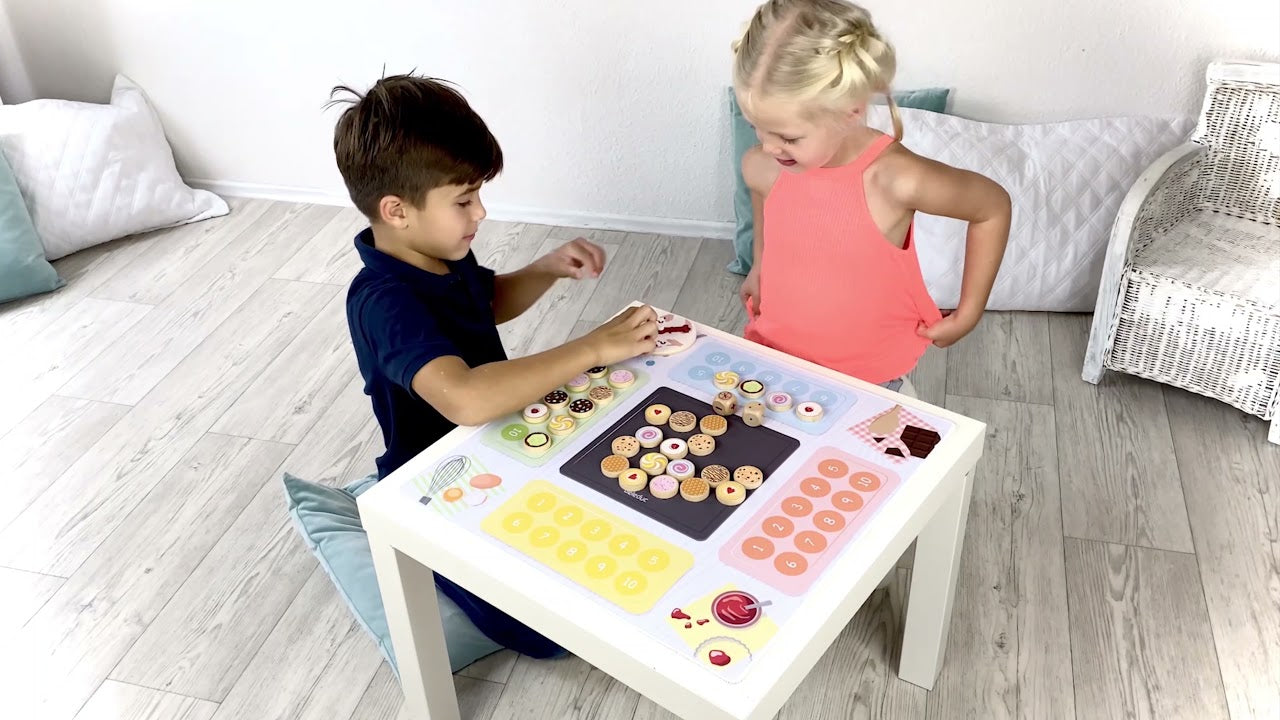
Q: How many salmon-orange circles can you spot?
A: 10